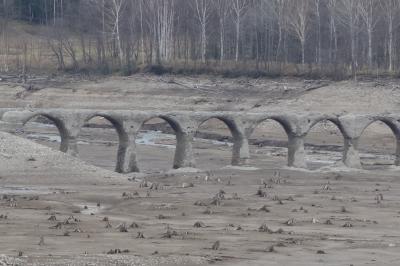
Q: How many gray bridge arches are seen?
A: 7